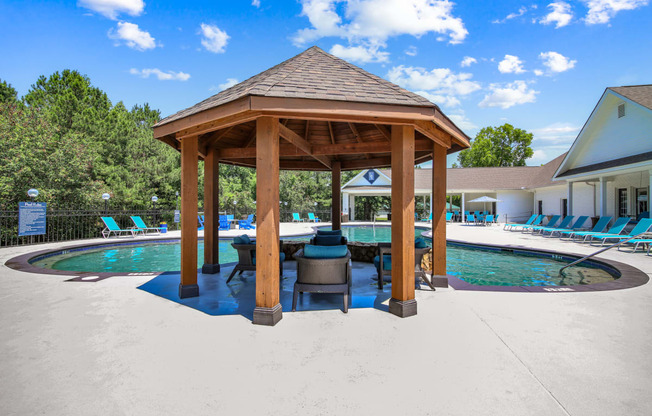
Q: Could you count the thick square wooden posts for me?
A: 6